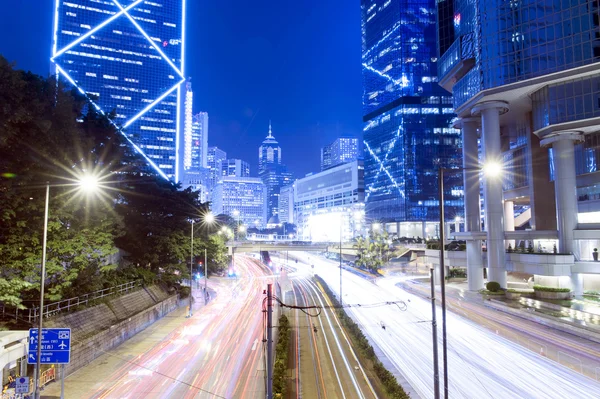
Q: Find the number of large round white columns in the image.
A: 3